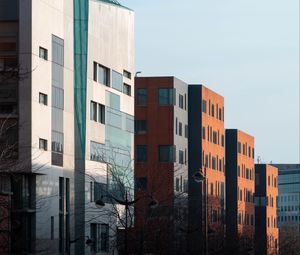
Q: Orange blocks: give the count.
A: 4